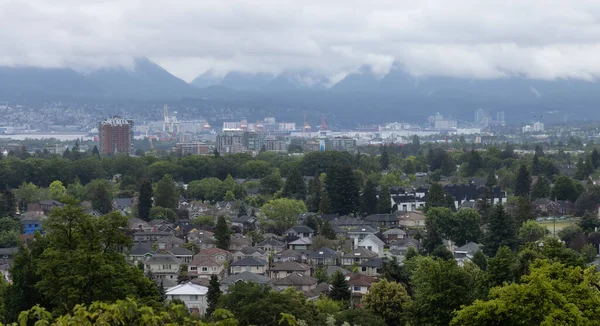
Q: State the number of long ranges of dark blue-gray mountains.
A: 1